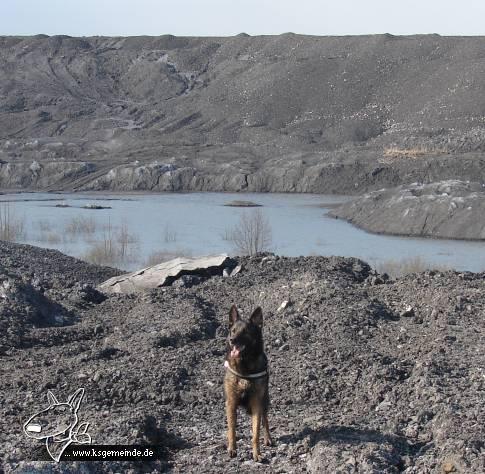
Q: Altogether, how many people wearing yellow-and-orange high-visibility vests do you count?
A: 0